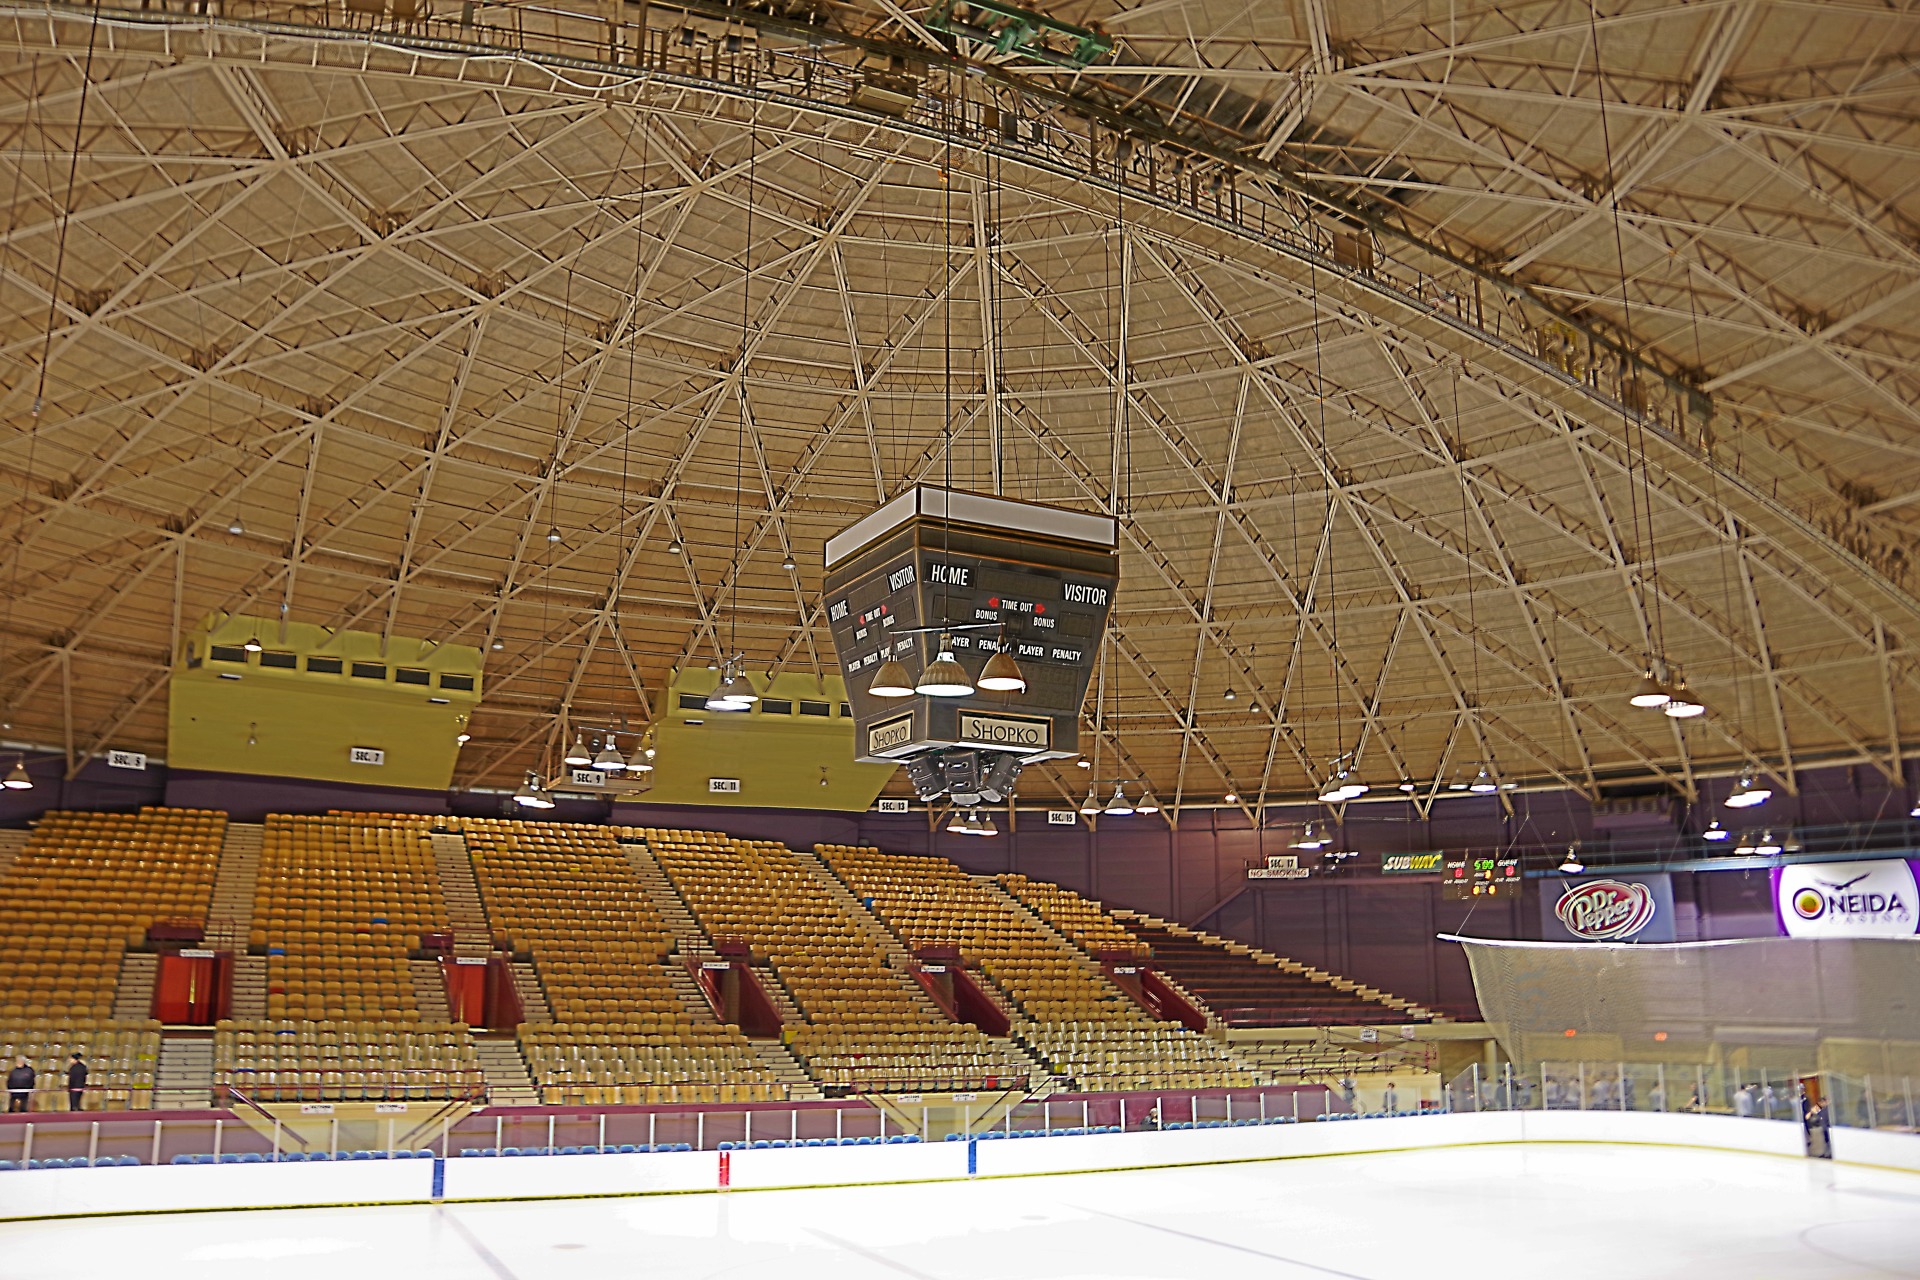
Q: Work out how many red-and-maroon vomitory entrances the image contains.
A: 5